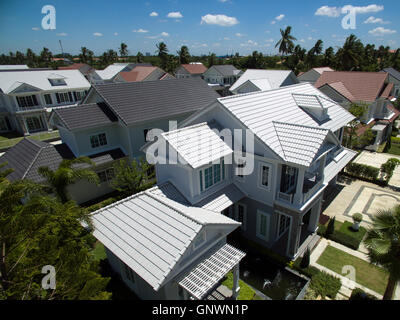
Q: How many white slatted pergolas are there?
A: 1